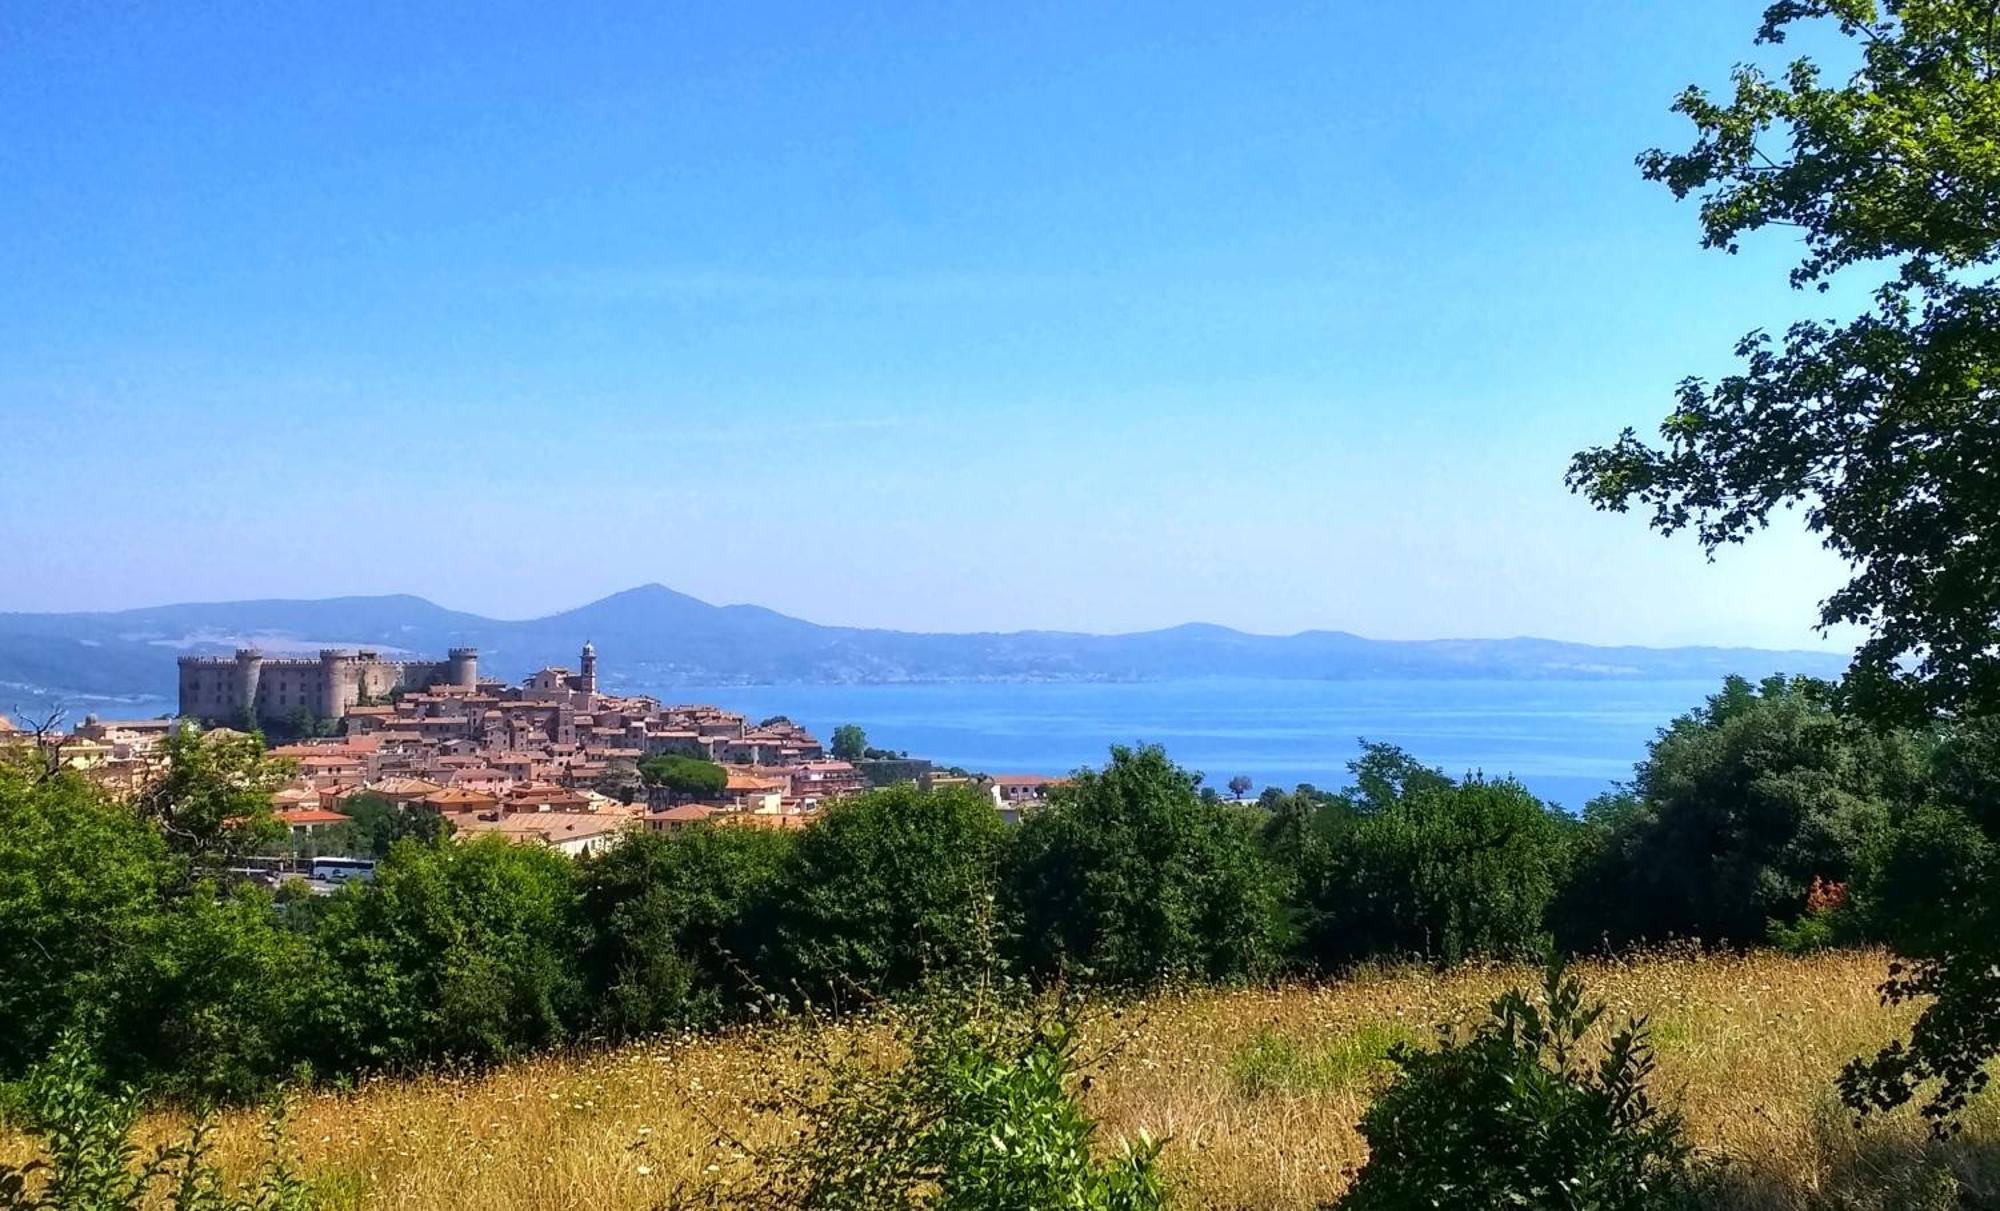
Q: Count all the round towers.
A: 3